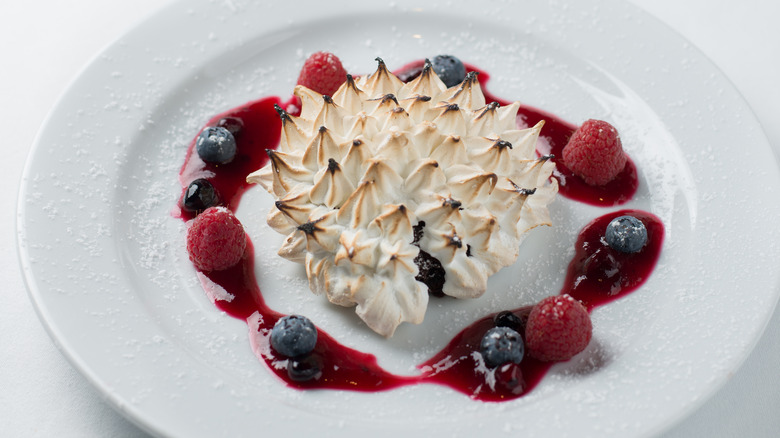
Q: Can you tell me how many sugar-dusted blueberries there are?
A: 5